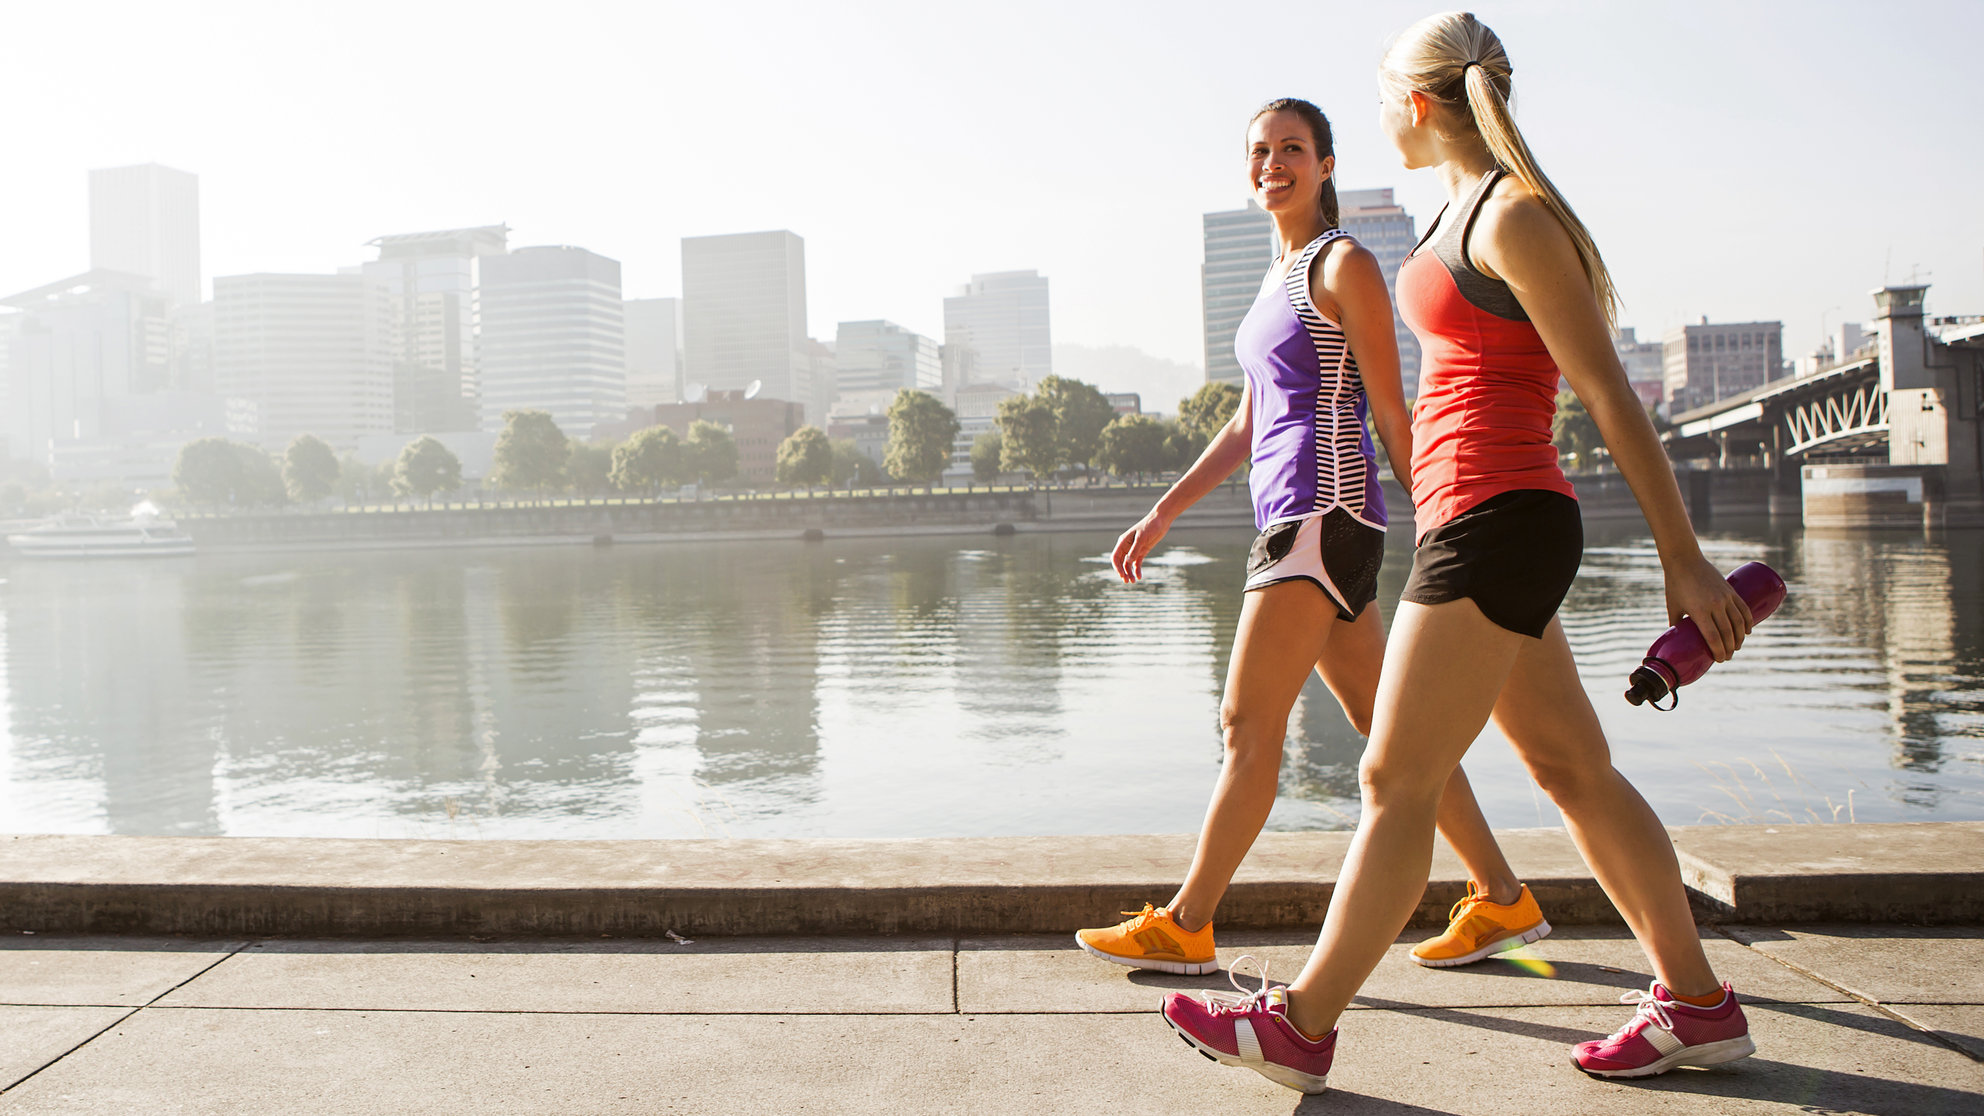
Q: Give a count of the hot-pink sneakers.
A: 2